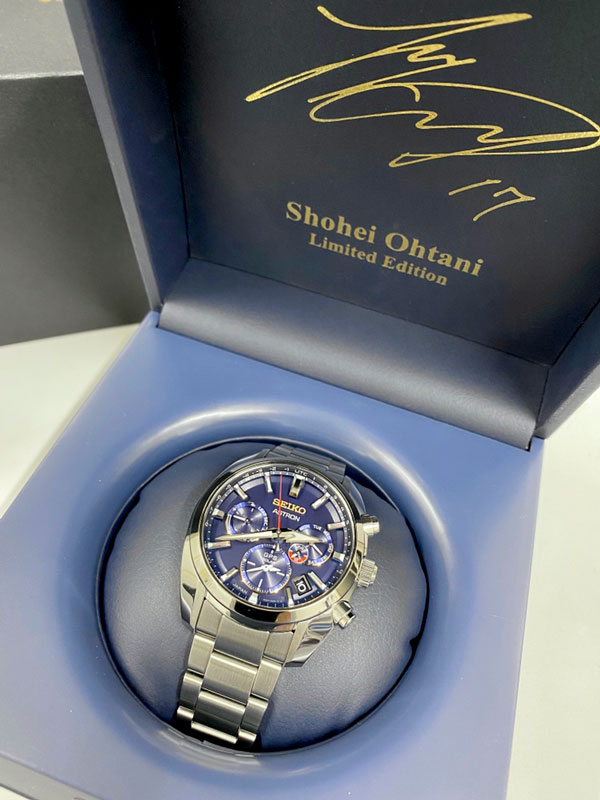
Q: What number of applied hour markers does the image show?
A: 12